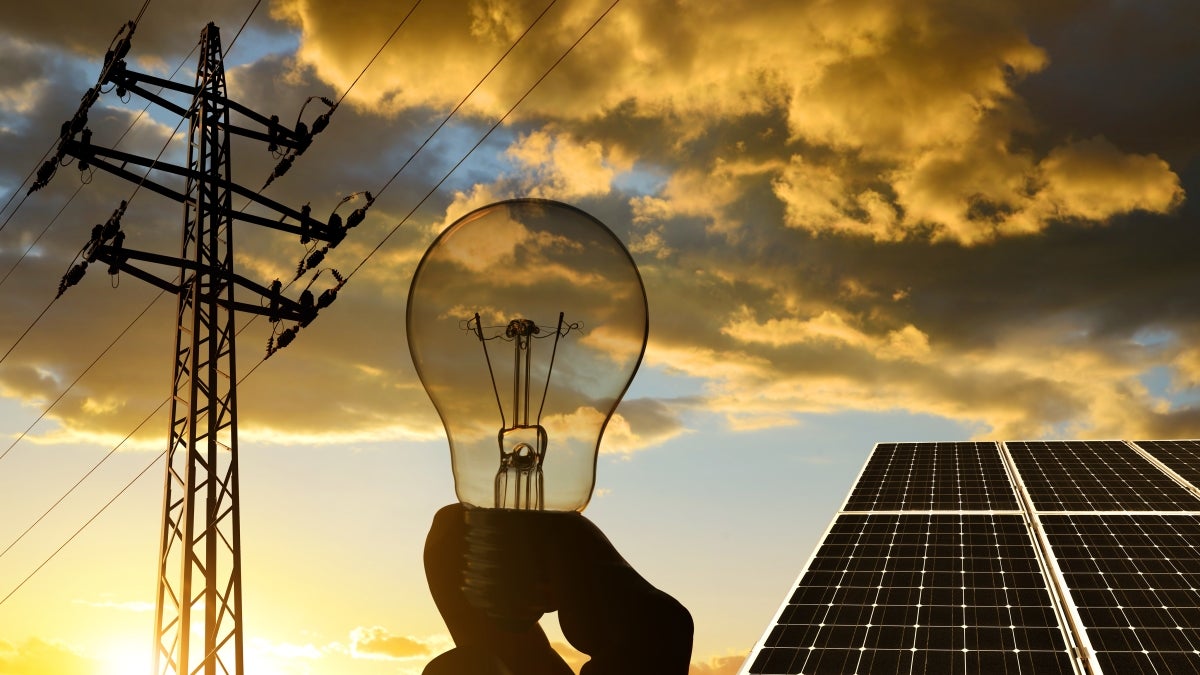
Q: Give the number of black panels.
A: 5